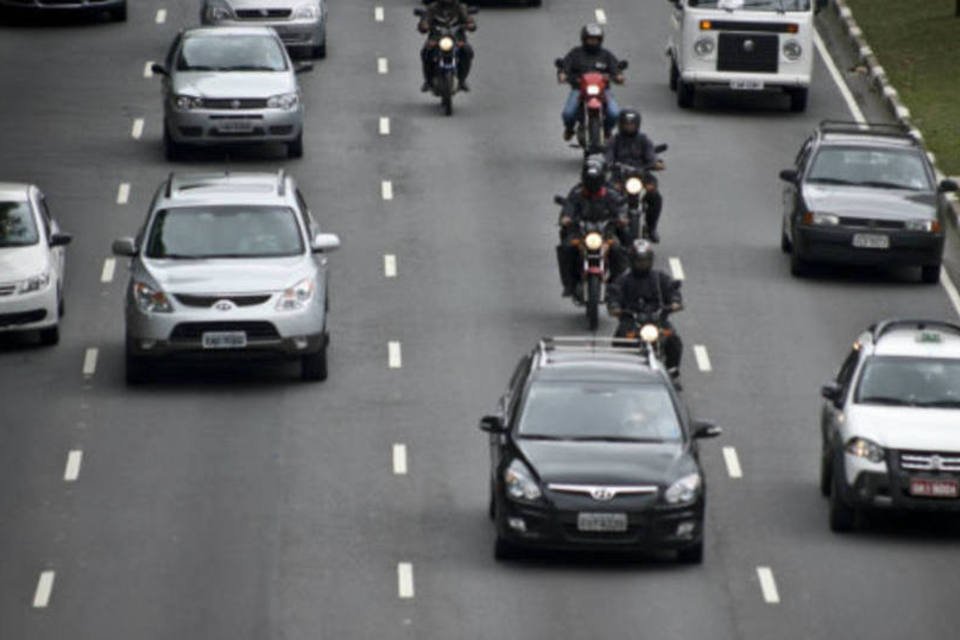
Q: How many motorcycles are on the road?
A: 5